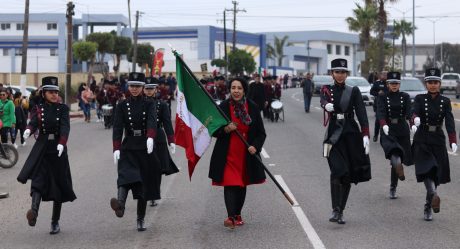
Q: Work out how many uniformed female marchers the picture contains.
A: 6